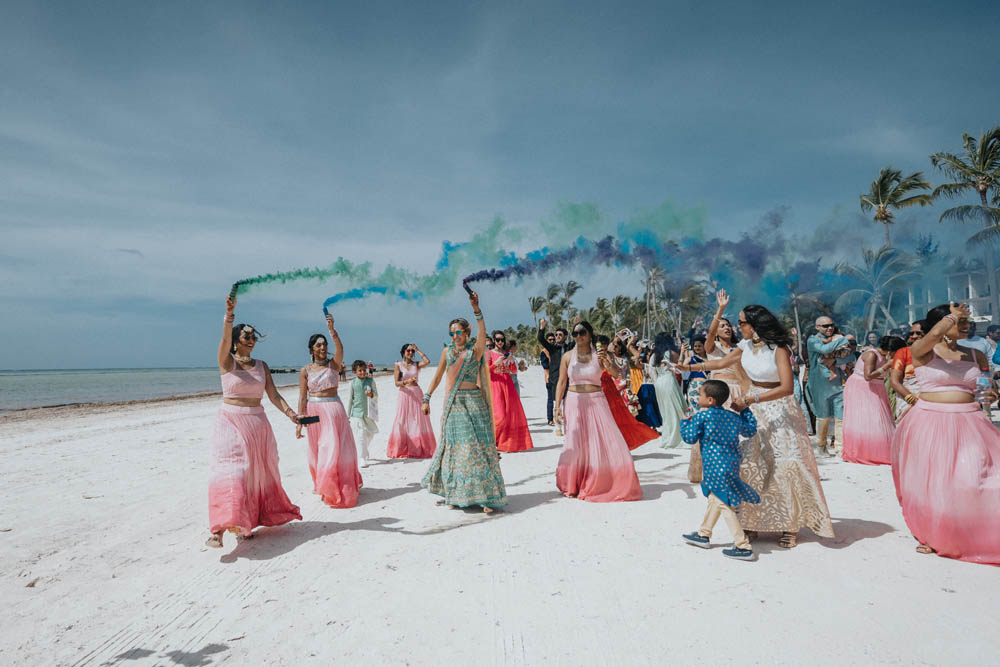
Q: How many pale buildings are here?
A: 1